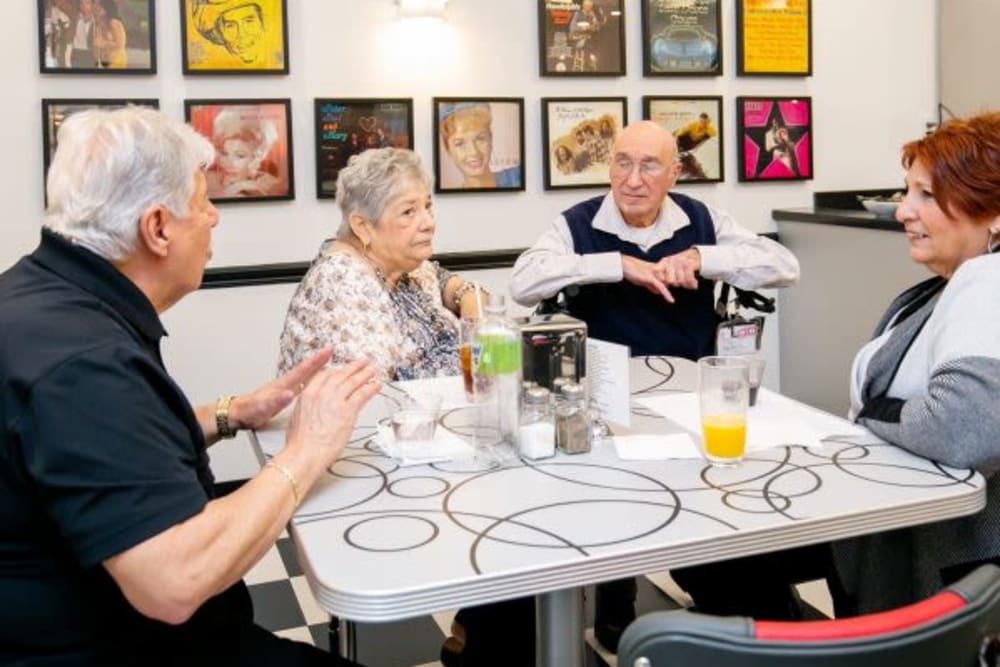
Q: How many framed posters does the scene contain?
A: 12